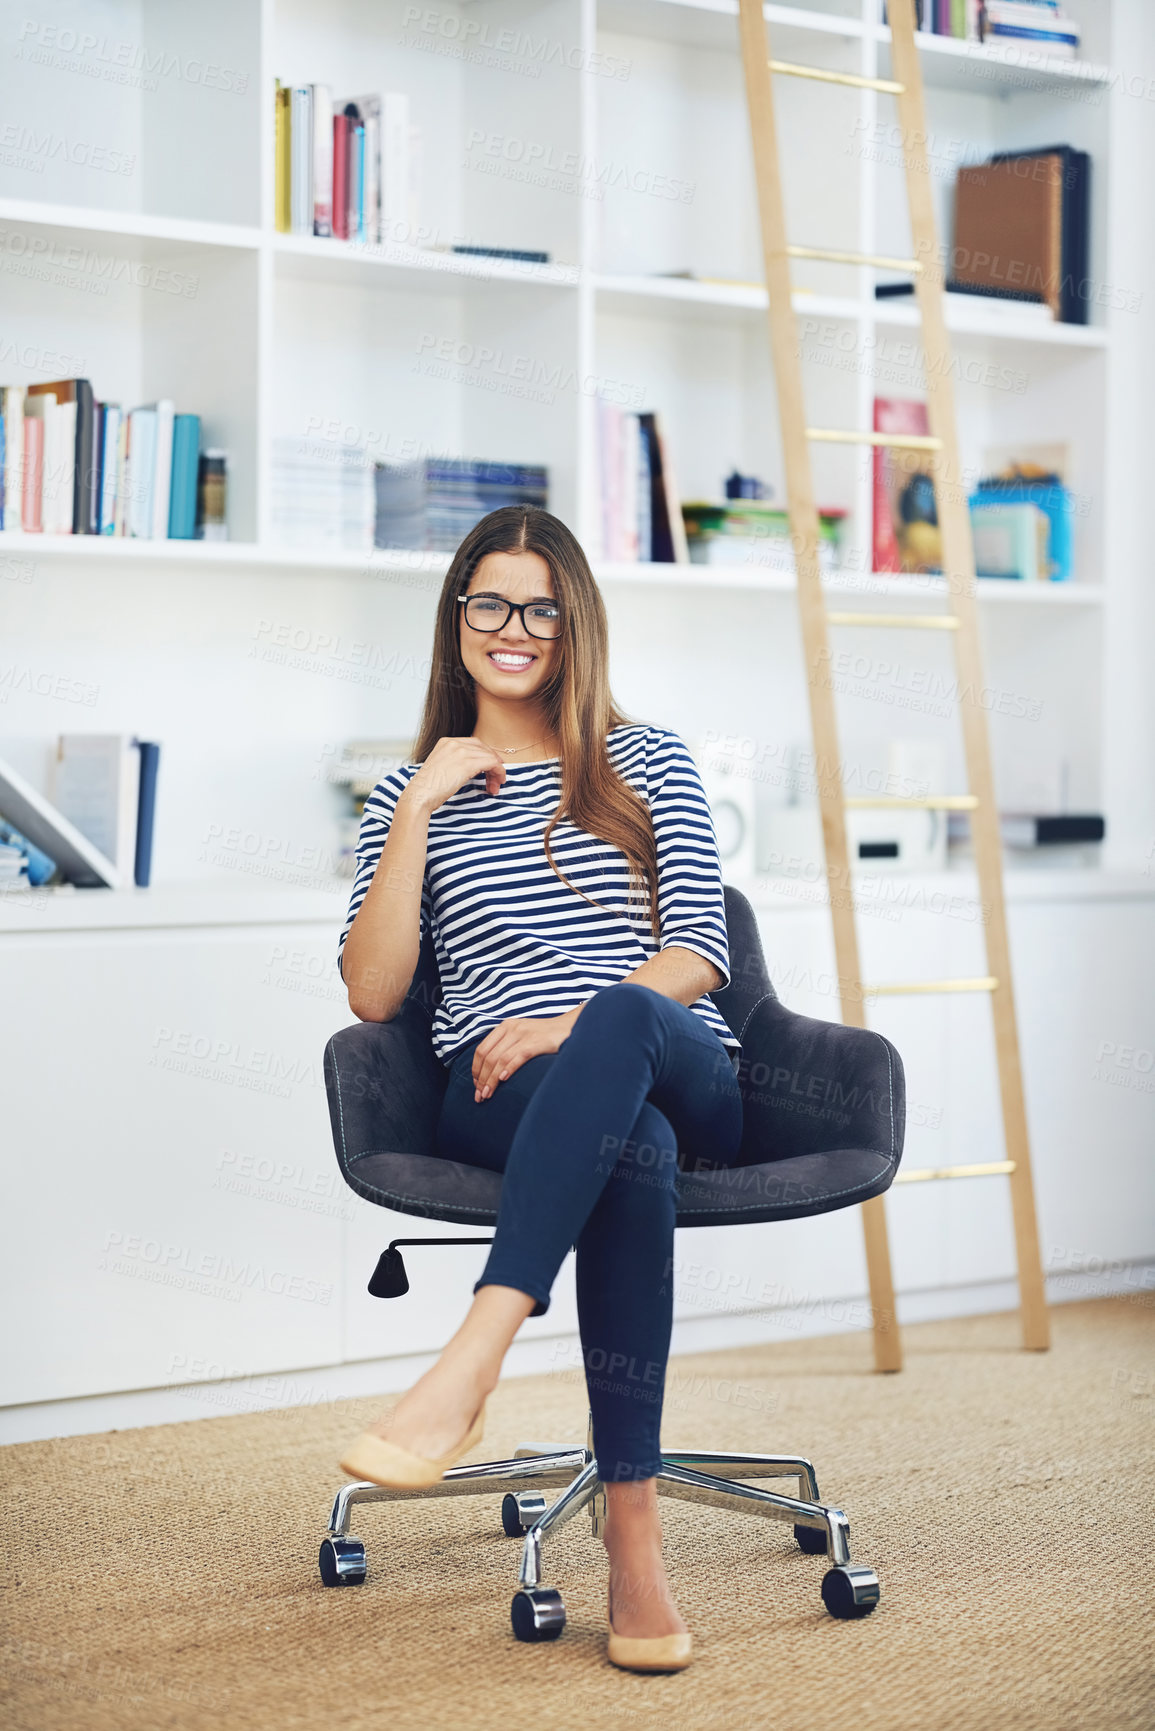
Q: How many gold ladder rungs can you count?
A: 7